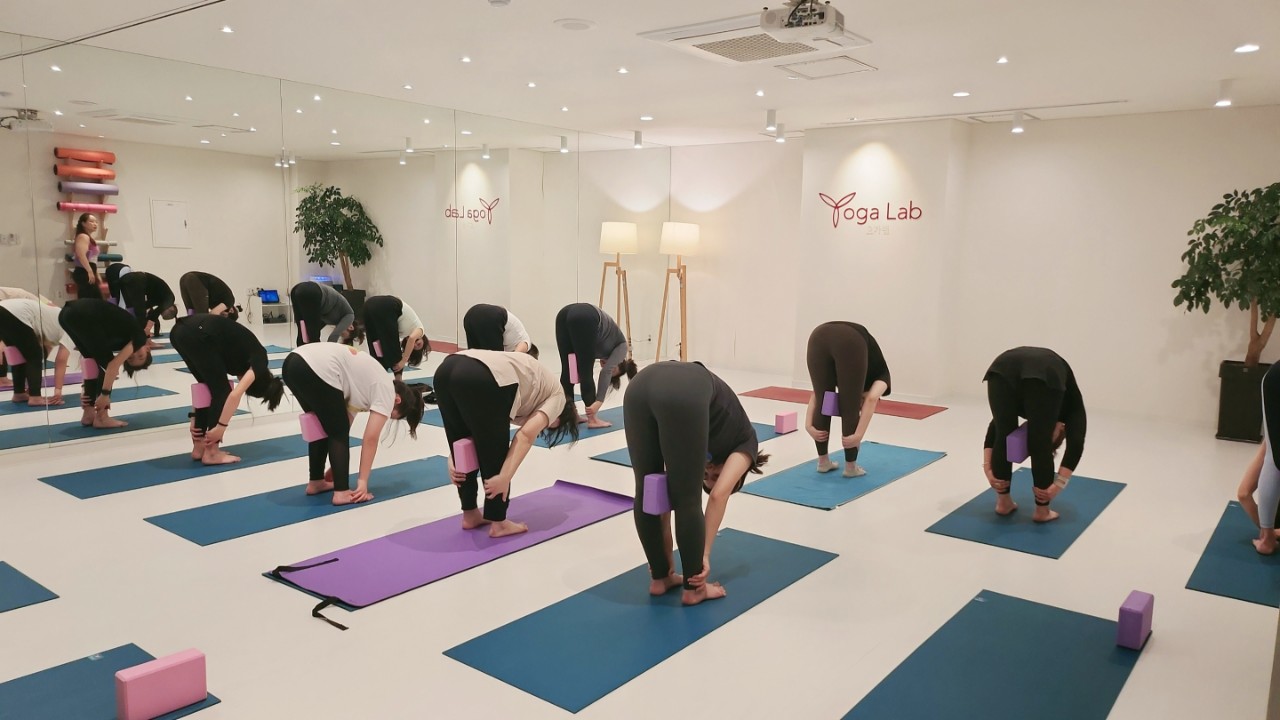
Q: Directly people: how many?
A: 9